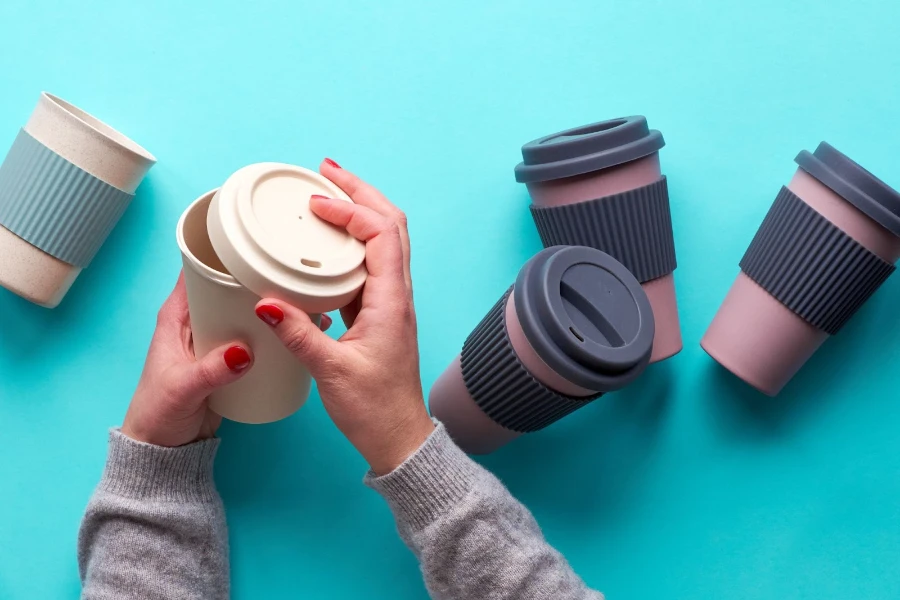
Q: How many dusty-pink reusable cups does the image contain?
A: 3